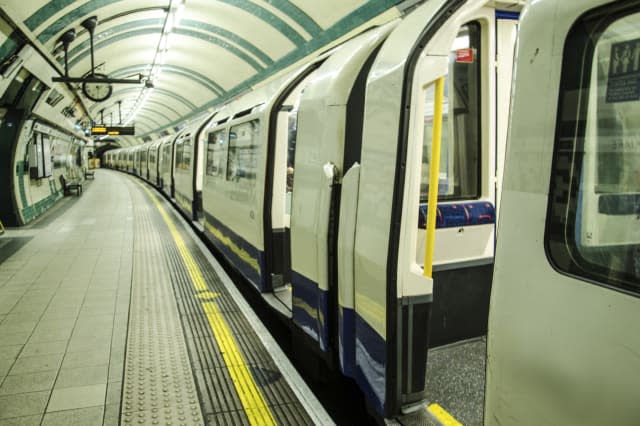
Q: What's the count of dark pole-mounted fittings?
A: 2